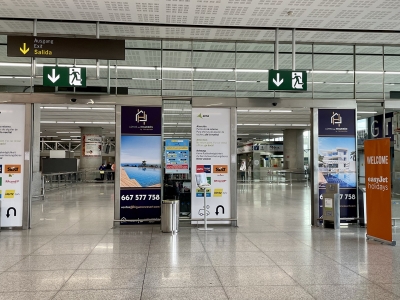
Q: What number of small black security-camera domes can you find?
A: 2